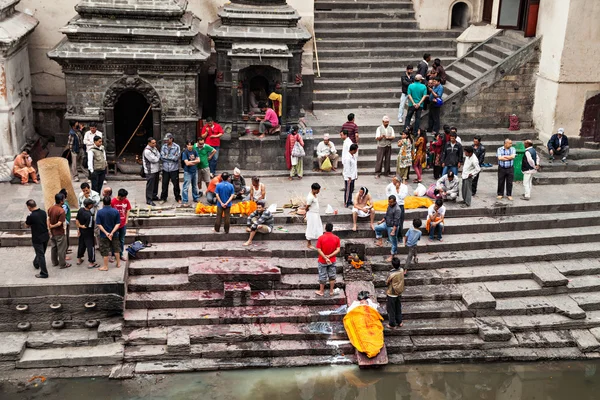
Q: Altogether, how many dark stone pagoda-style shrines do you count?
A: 2